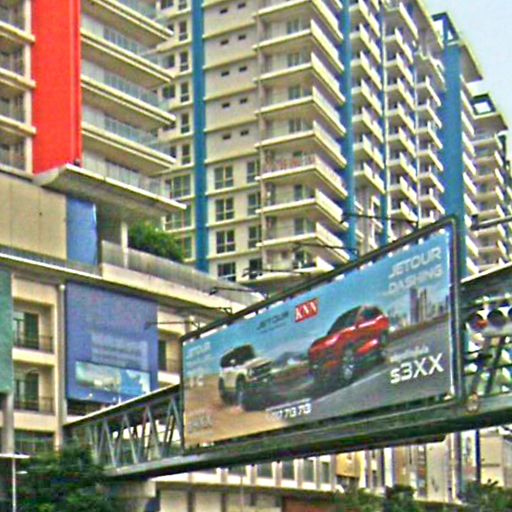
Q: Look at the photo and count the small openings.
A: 10